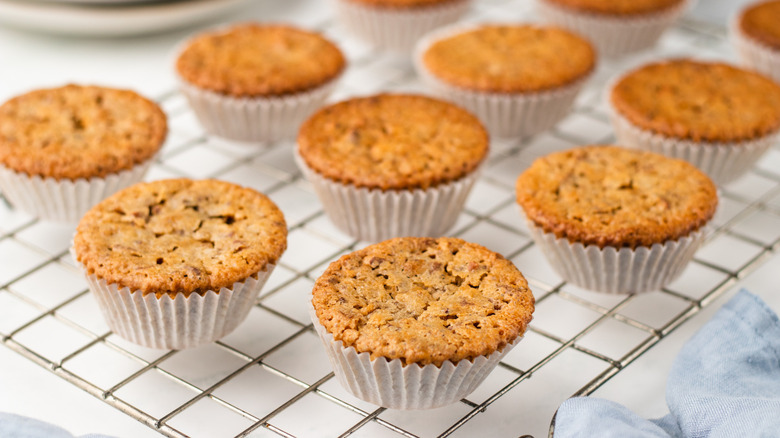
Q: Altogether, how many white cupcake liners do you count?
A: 11